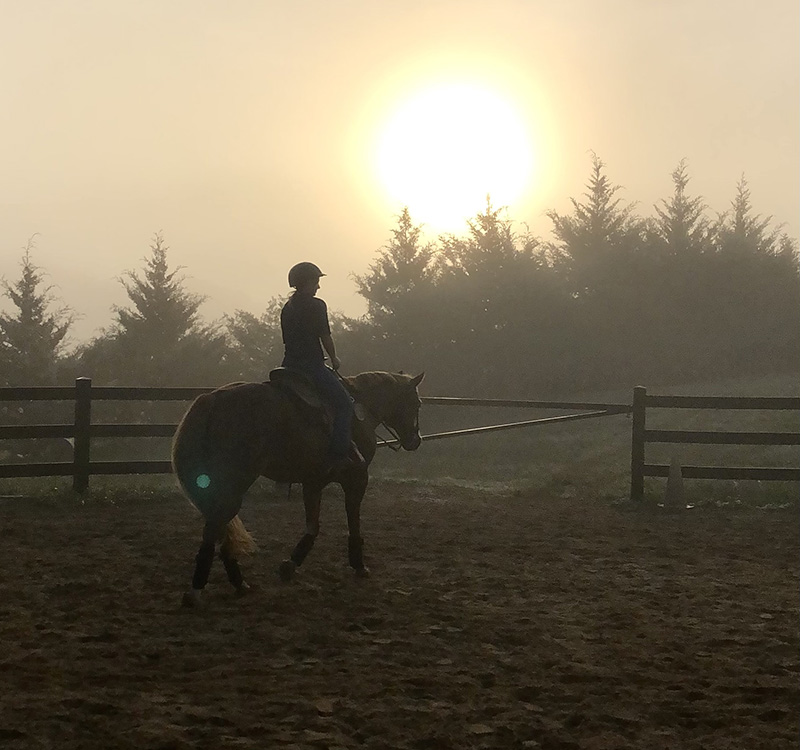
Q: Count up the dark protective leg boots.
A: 4